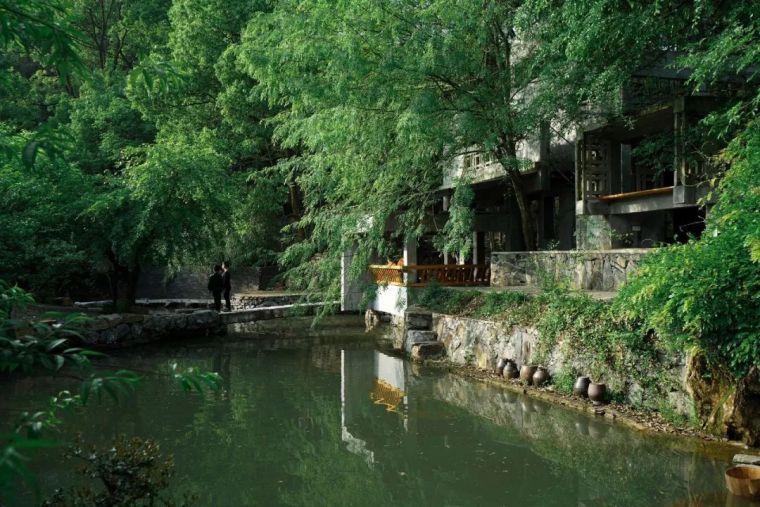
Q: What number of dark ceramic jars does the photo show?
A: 6